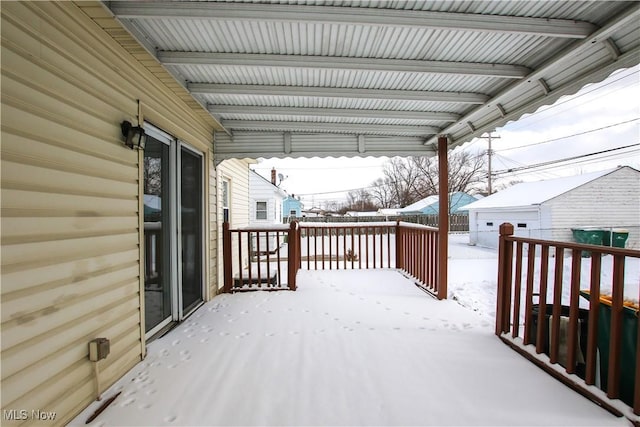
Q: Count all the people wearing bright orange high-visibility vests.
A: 0